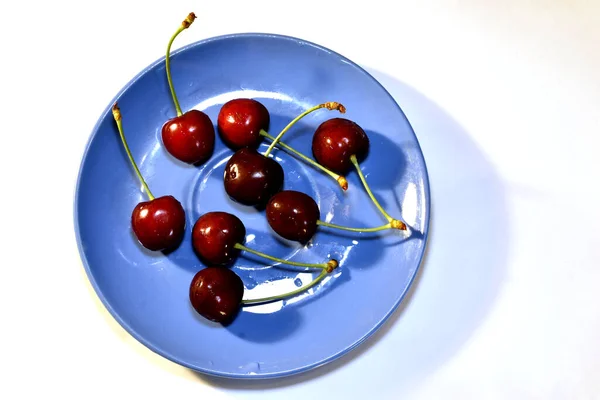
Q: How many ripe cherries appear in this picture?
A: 8